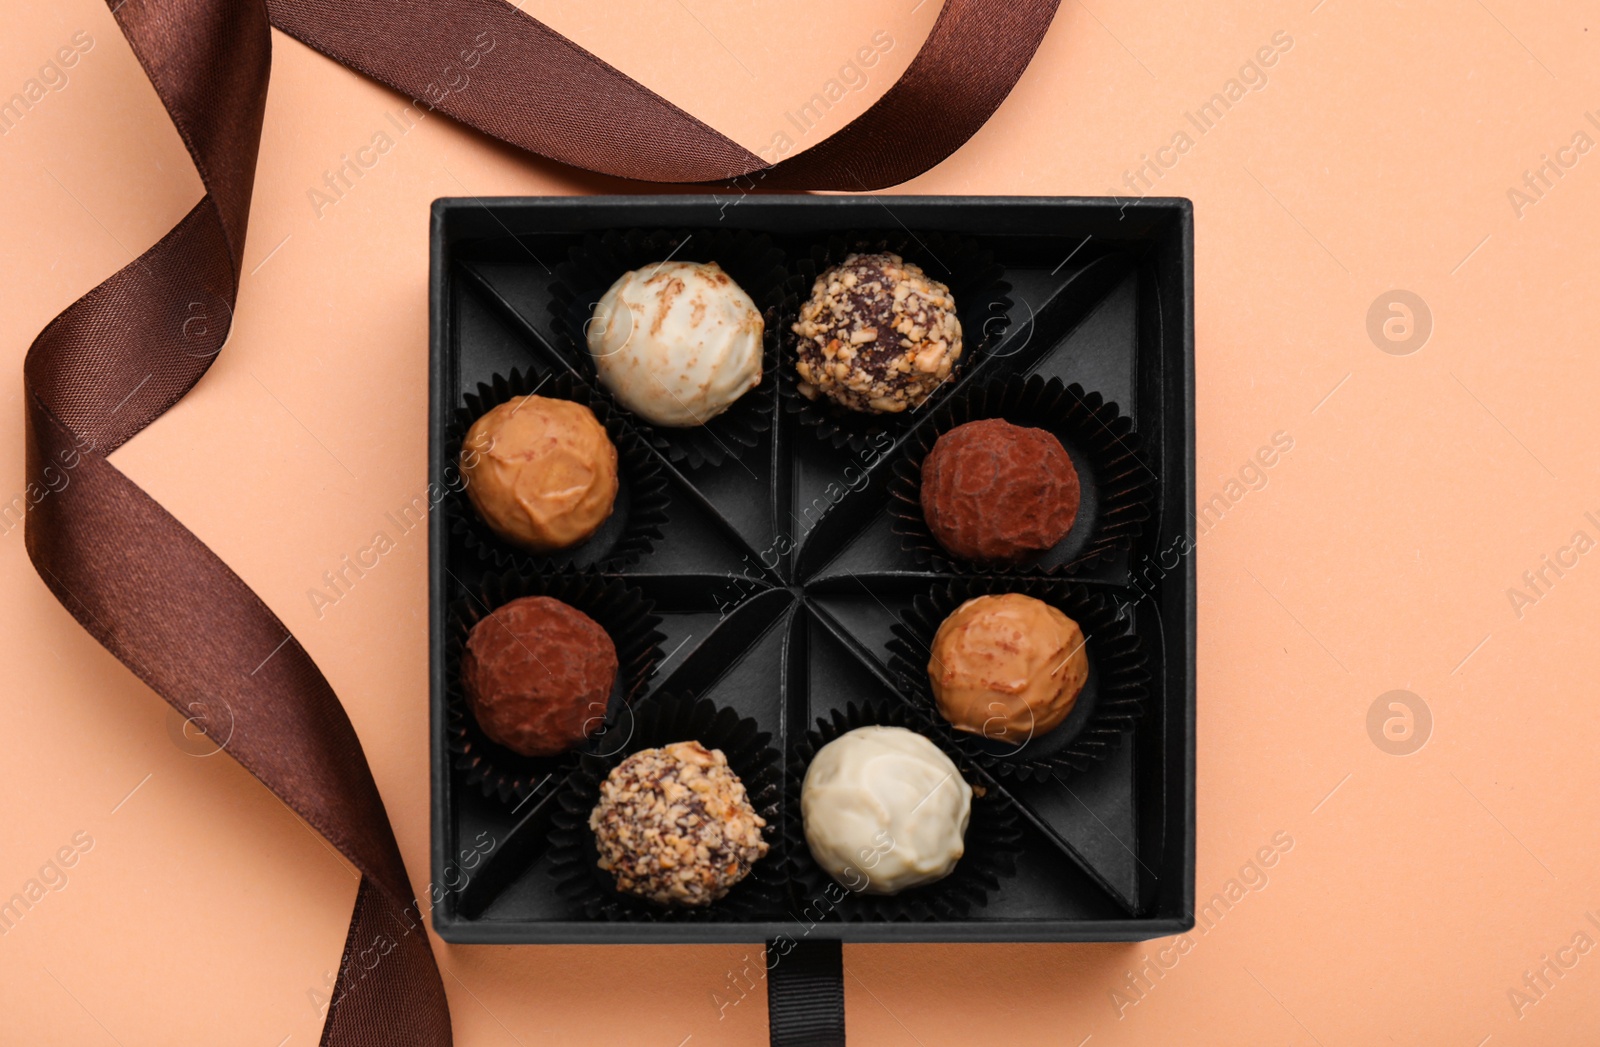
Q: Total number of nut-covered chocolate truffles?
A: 2